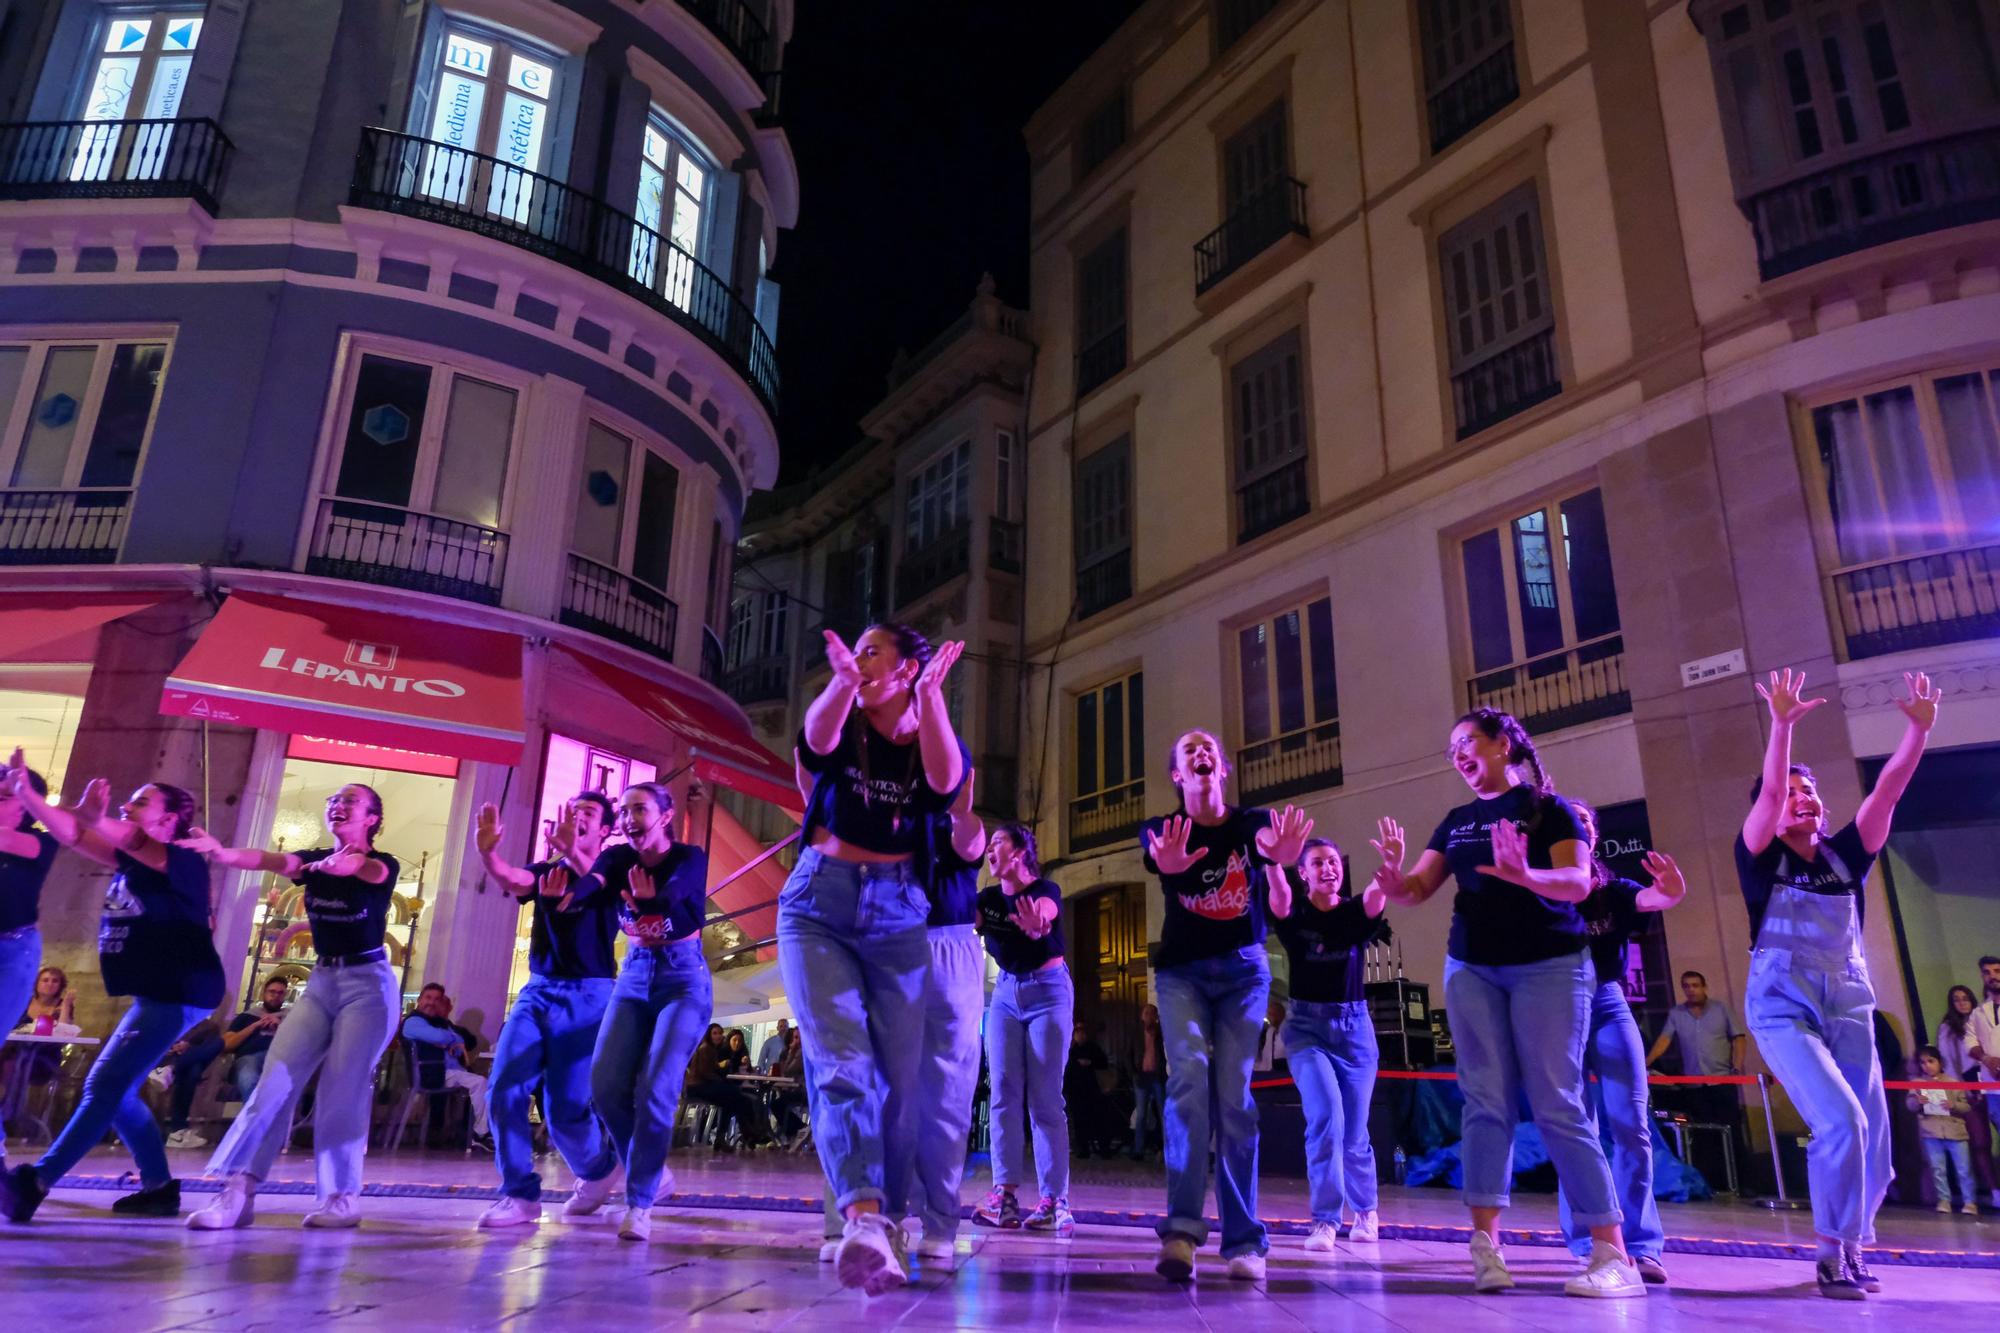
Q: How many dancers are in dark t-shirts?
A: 13